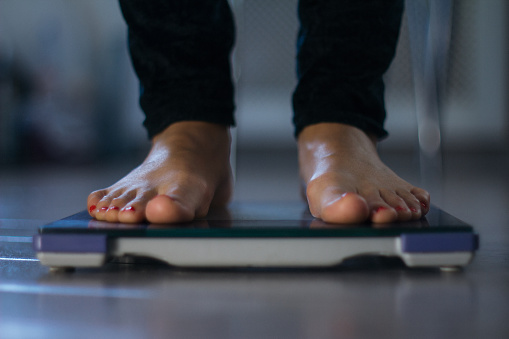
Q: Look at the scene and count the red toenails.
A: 8